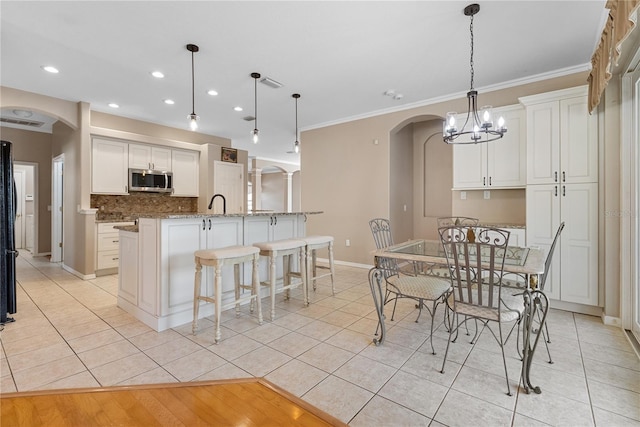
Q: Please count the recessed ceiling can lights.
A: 6